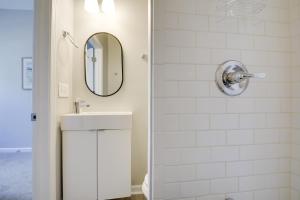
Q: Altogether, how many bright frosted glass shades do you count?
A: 2